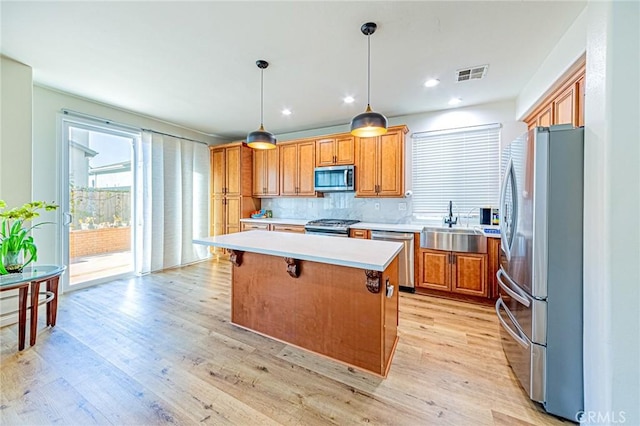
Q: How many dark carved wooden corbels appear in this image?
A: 3